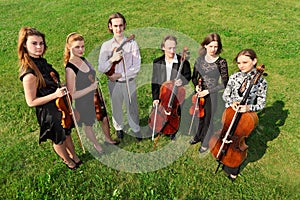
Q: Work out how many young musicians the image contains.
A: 6